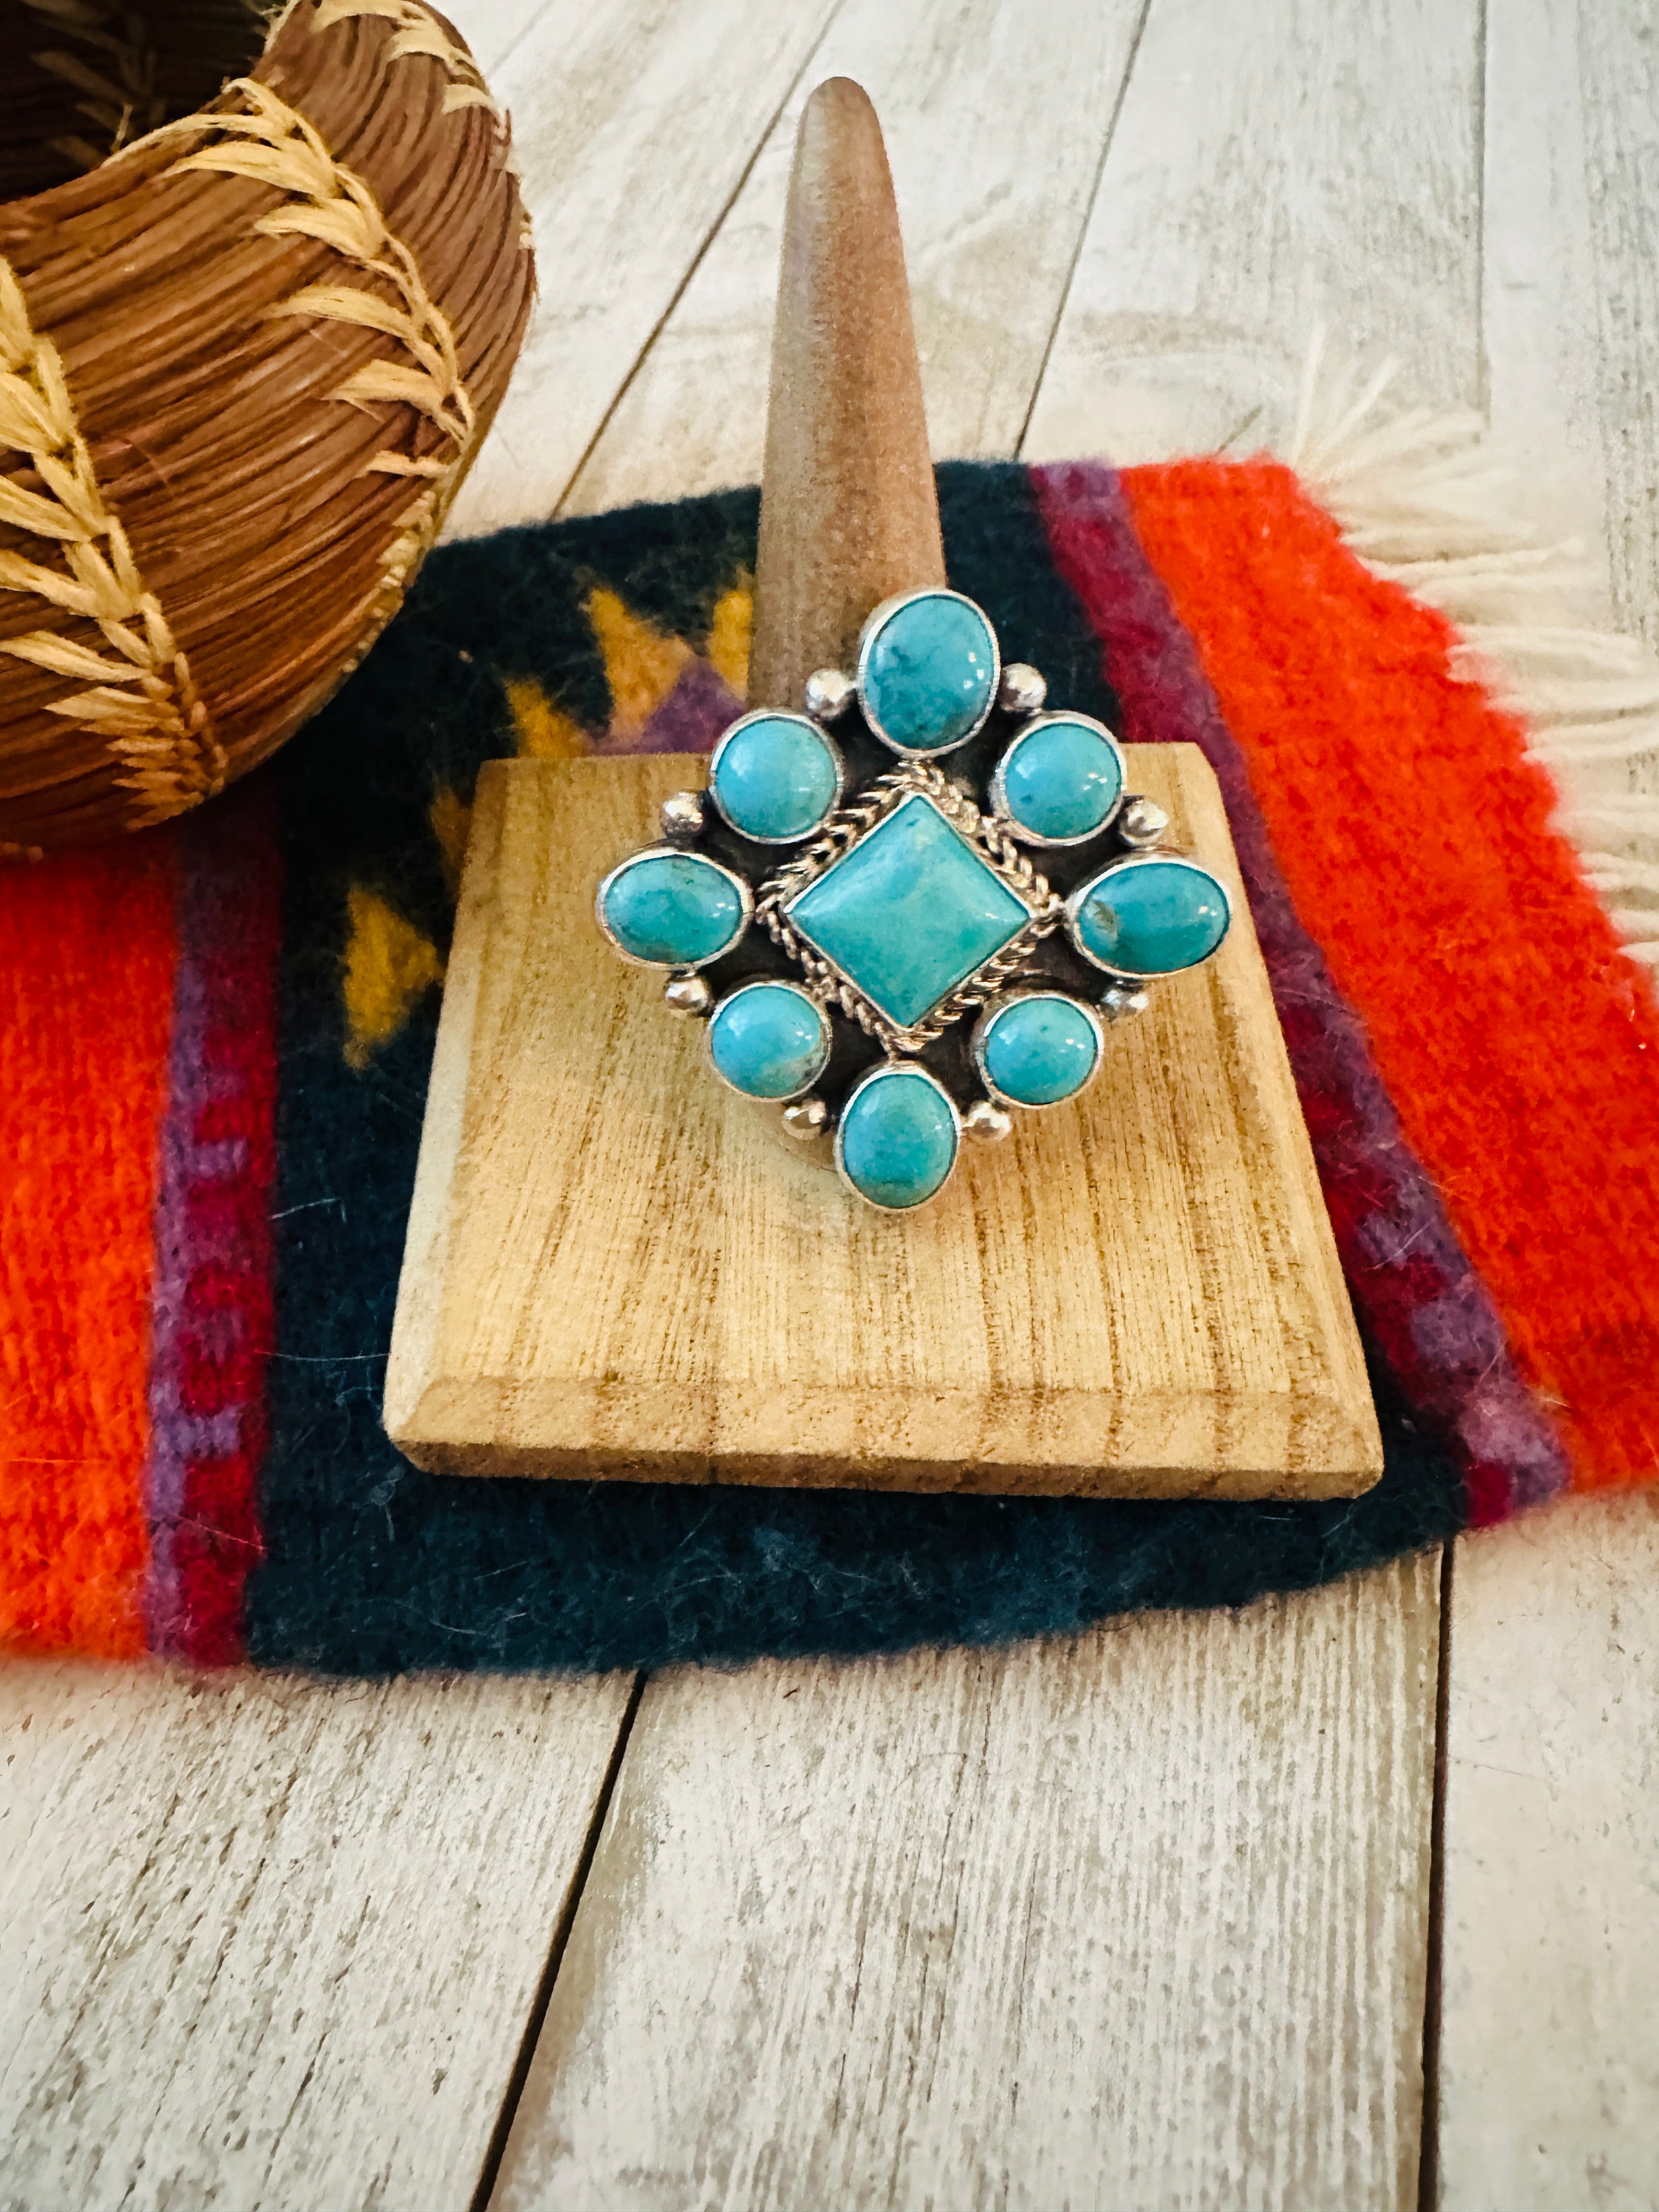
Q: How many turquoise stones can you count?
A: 9